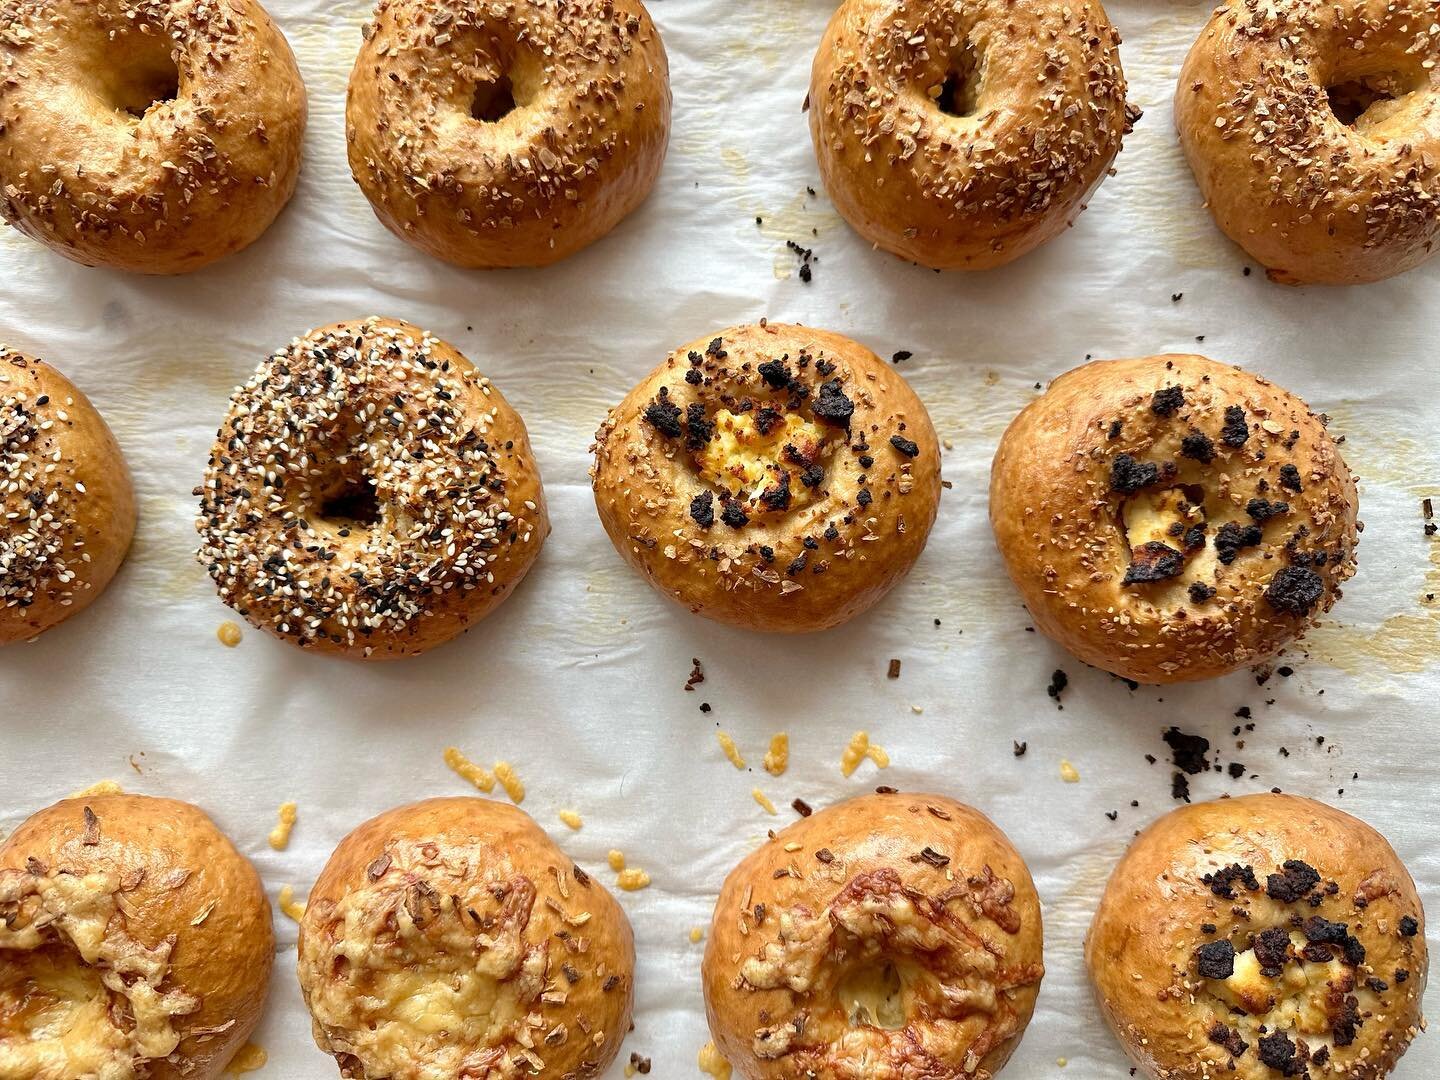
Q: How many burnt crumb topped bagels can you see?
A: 3